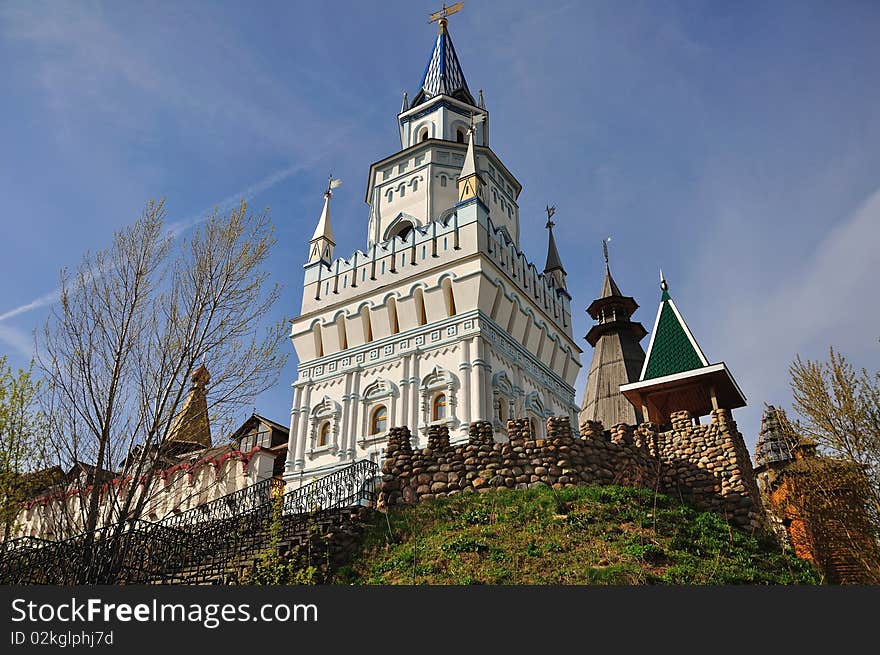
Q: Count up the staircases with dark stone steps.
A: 1